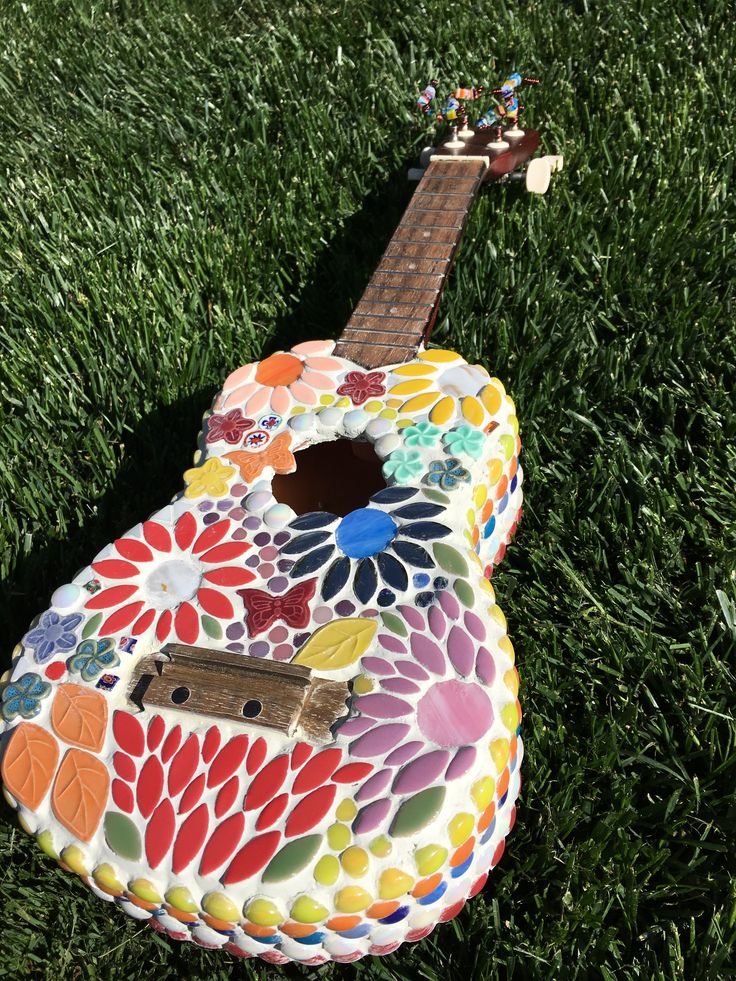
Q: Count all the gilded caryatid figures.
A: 0